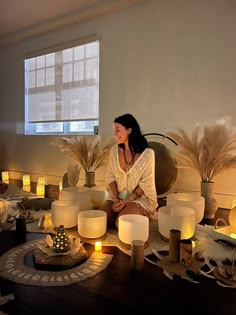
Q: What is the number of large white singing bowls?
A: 7